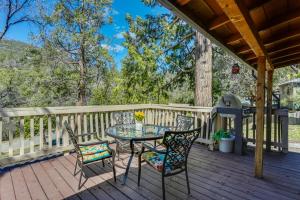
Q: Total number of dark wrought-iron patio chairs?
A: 4